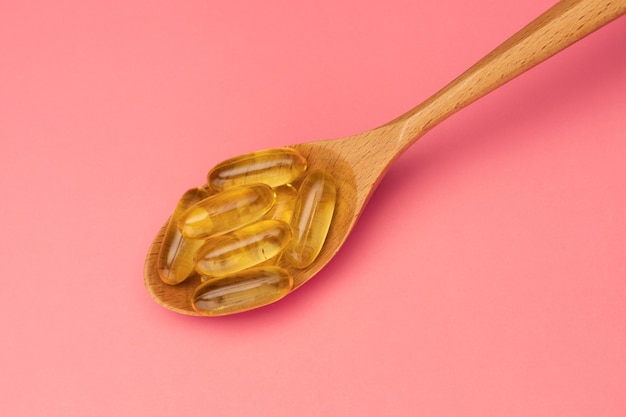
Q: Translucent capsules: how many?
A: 7